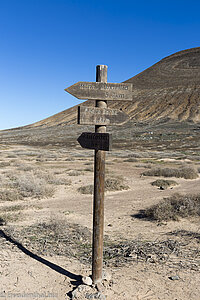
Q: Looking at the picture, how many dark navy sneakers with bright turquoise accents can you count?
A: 0